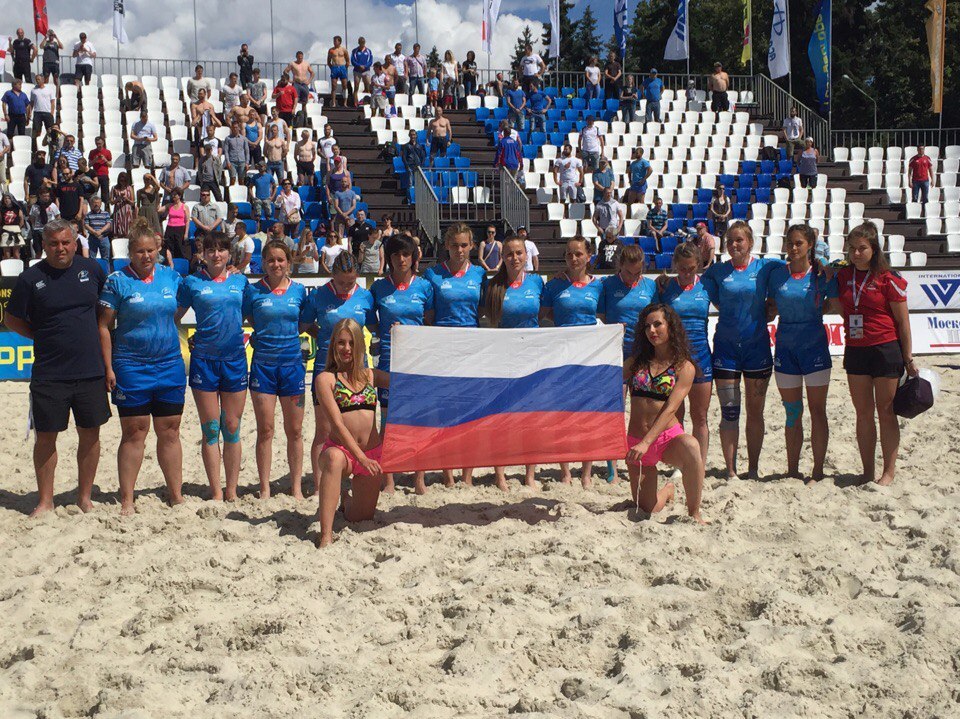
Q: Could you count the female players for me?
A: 12